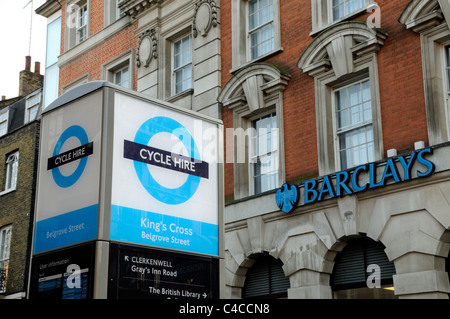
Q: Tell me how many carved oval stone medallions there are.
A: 2